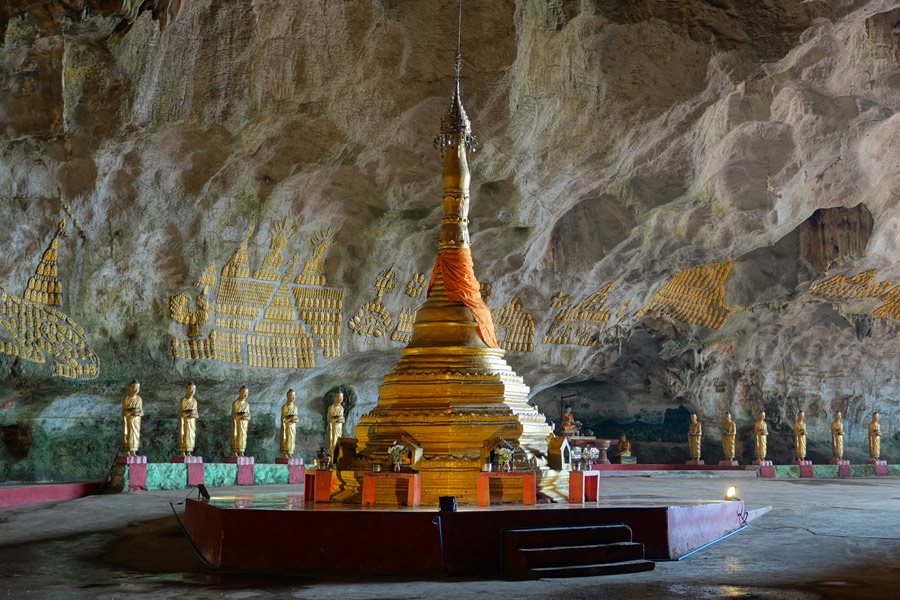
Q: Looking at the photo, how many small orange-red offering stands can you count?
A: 4